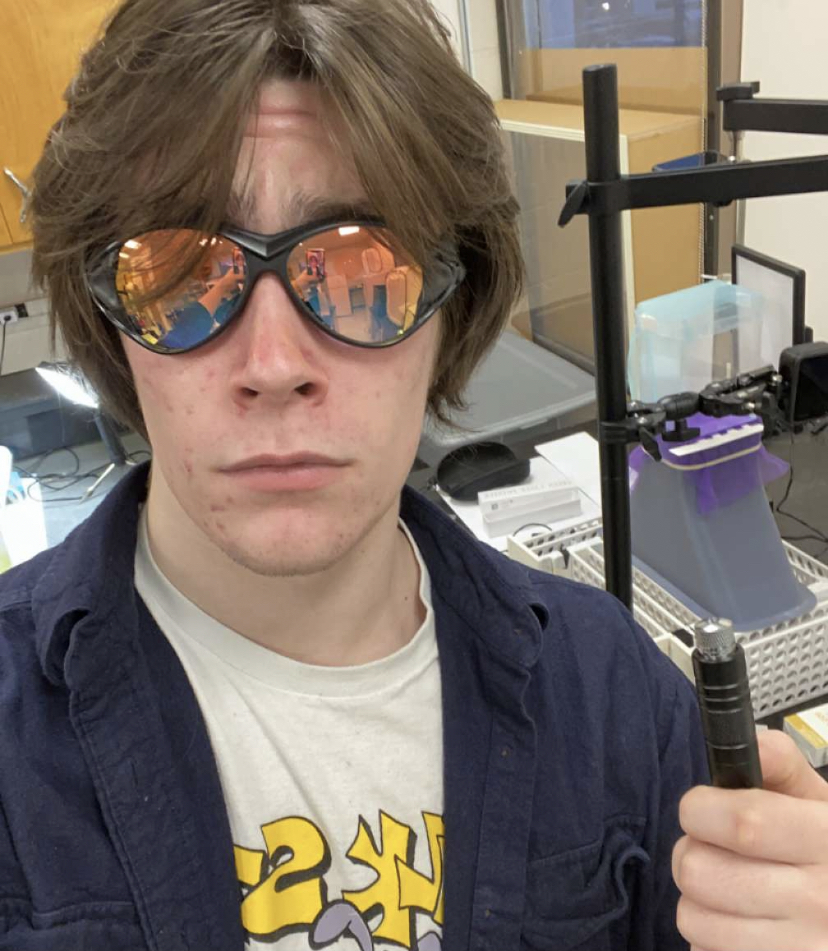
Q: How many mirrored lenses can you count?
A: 2